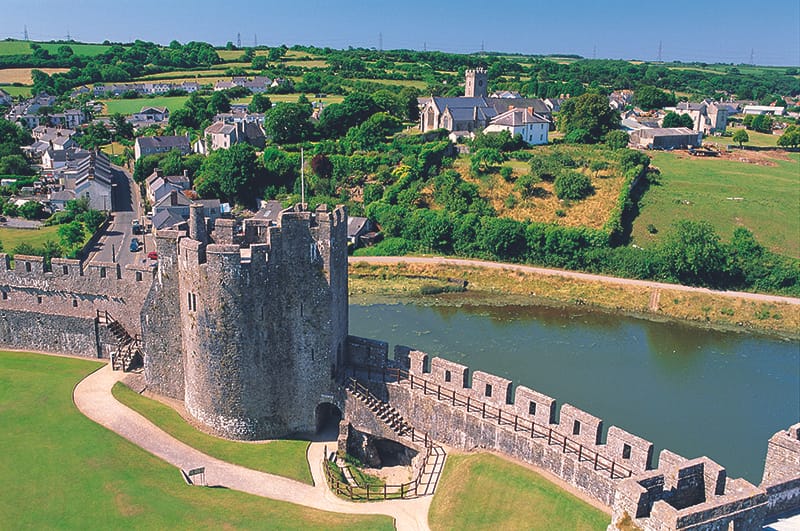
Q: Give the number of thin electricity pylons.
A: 10